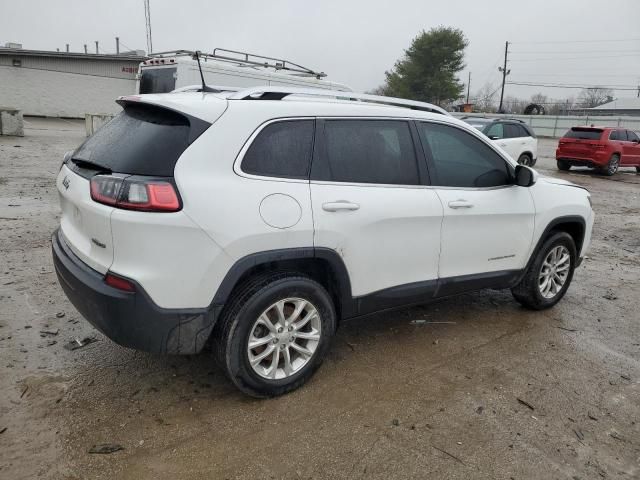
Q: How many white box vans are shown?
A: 1